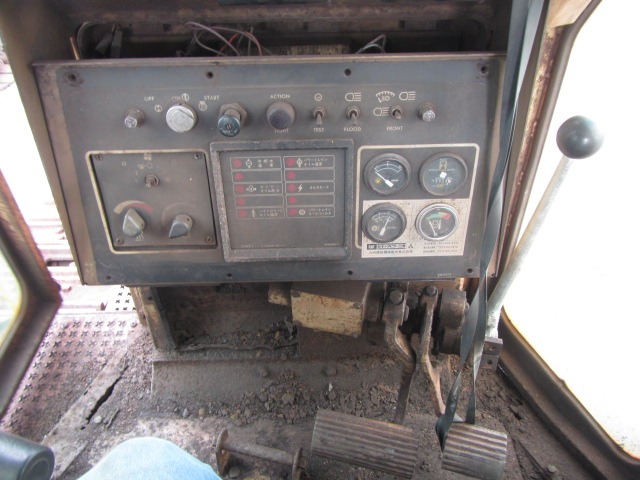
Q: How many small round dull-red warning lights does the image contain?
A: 10